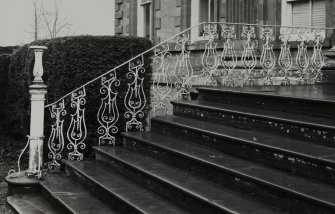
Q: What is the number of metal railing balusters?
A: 13